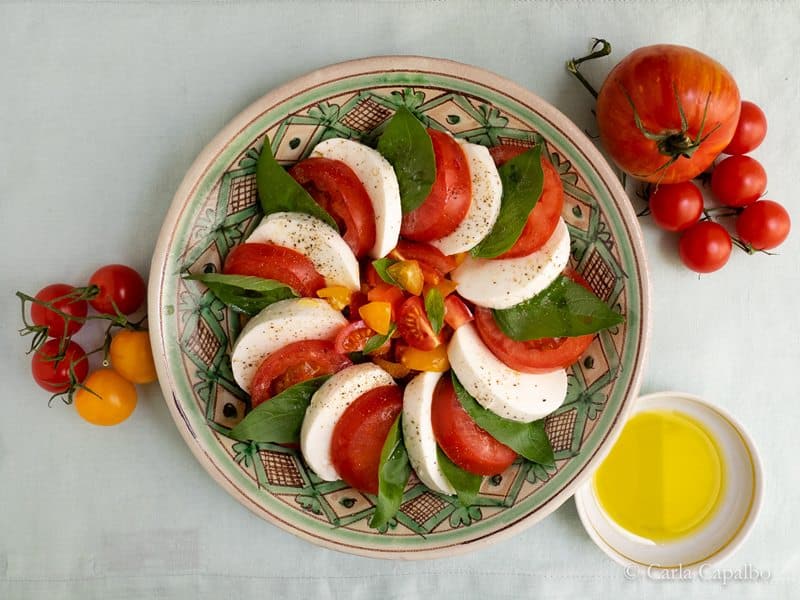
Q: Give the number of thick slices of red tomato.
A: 8